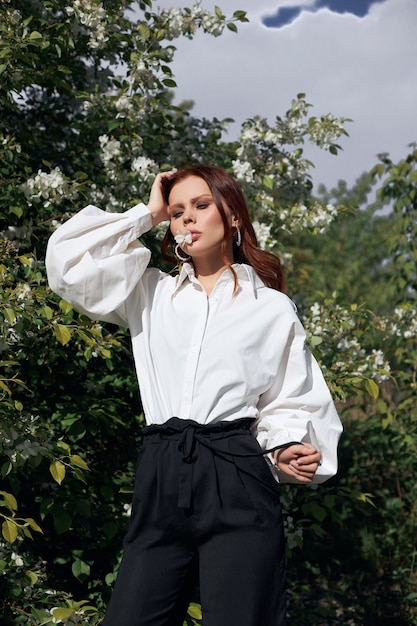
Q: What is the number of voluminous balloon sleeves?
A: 2